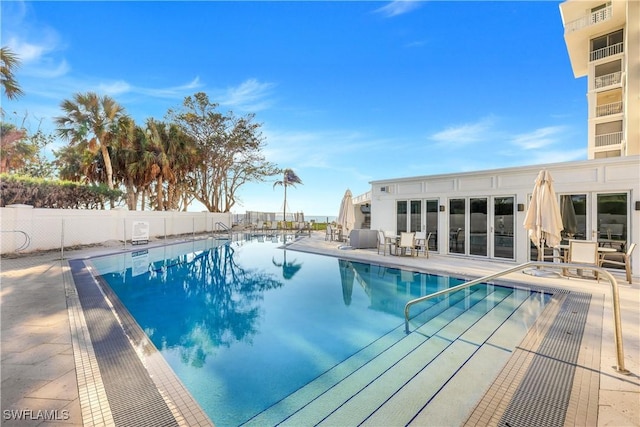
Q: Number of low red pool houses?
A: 0